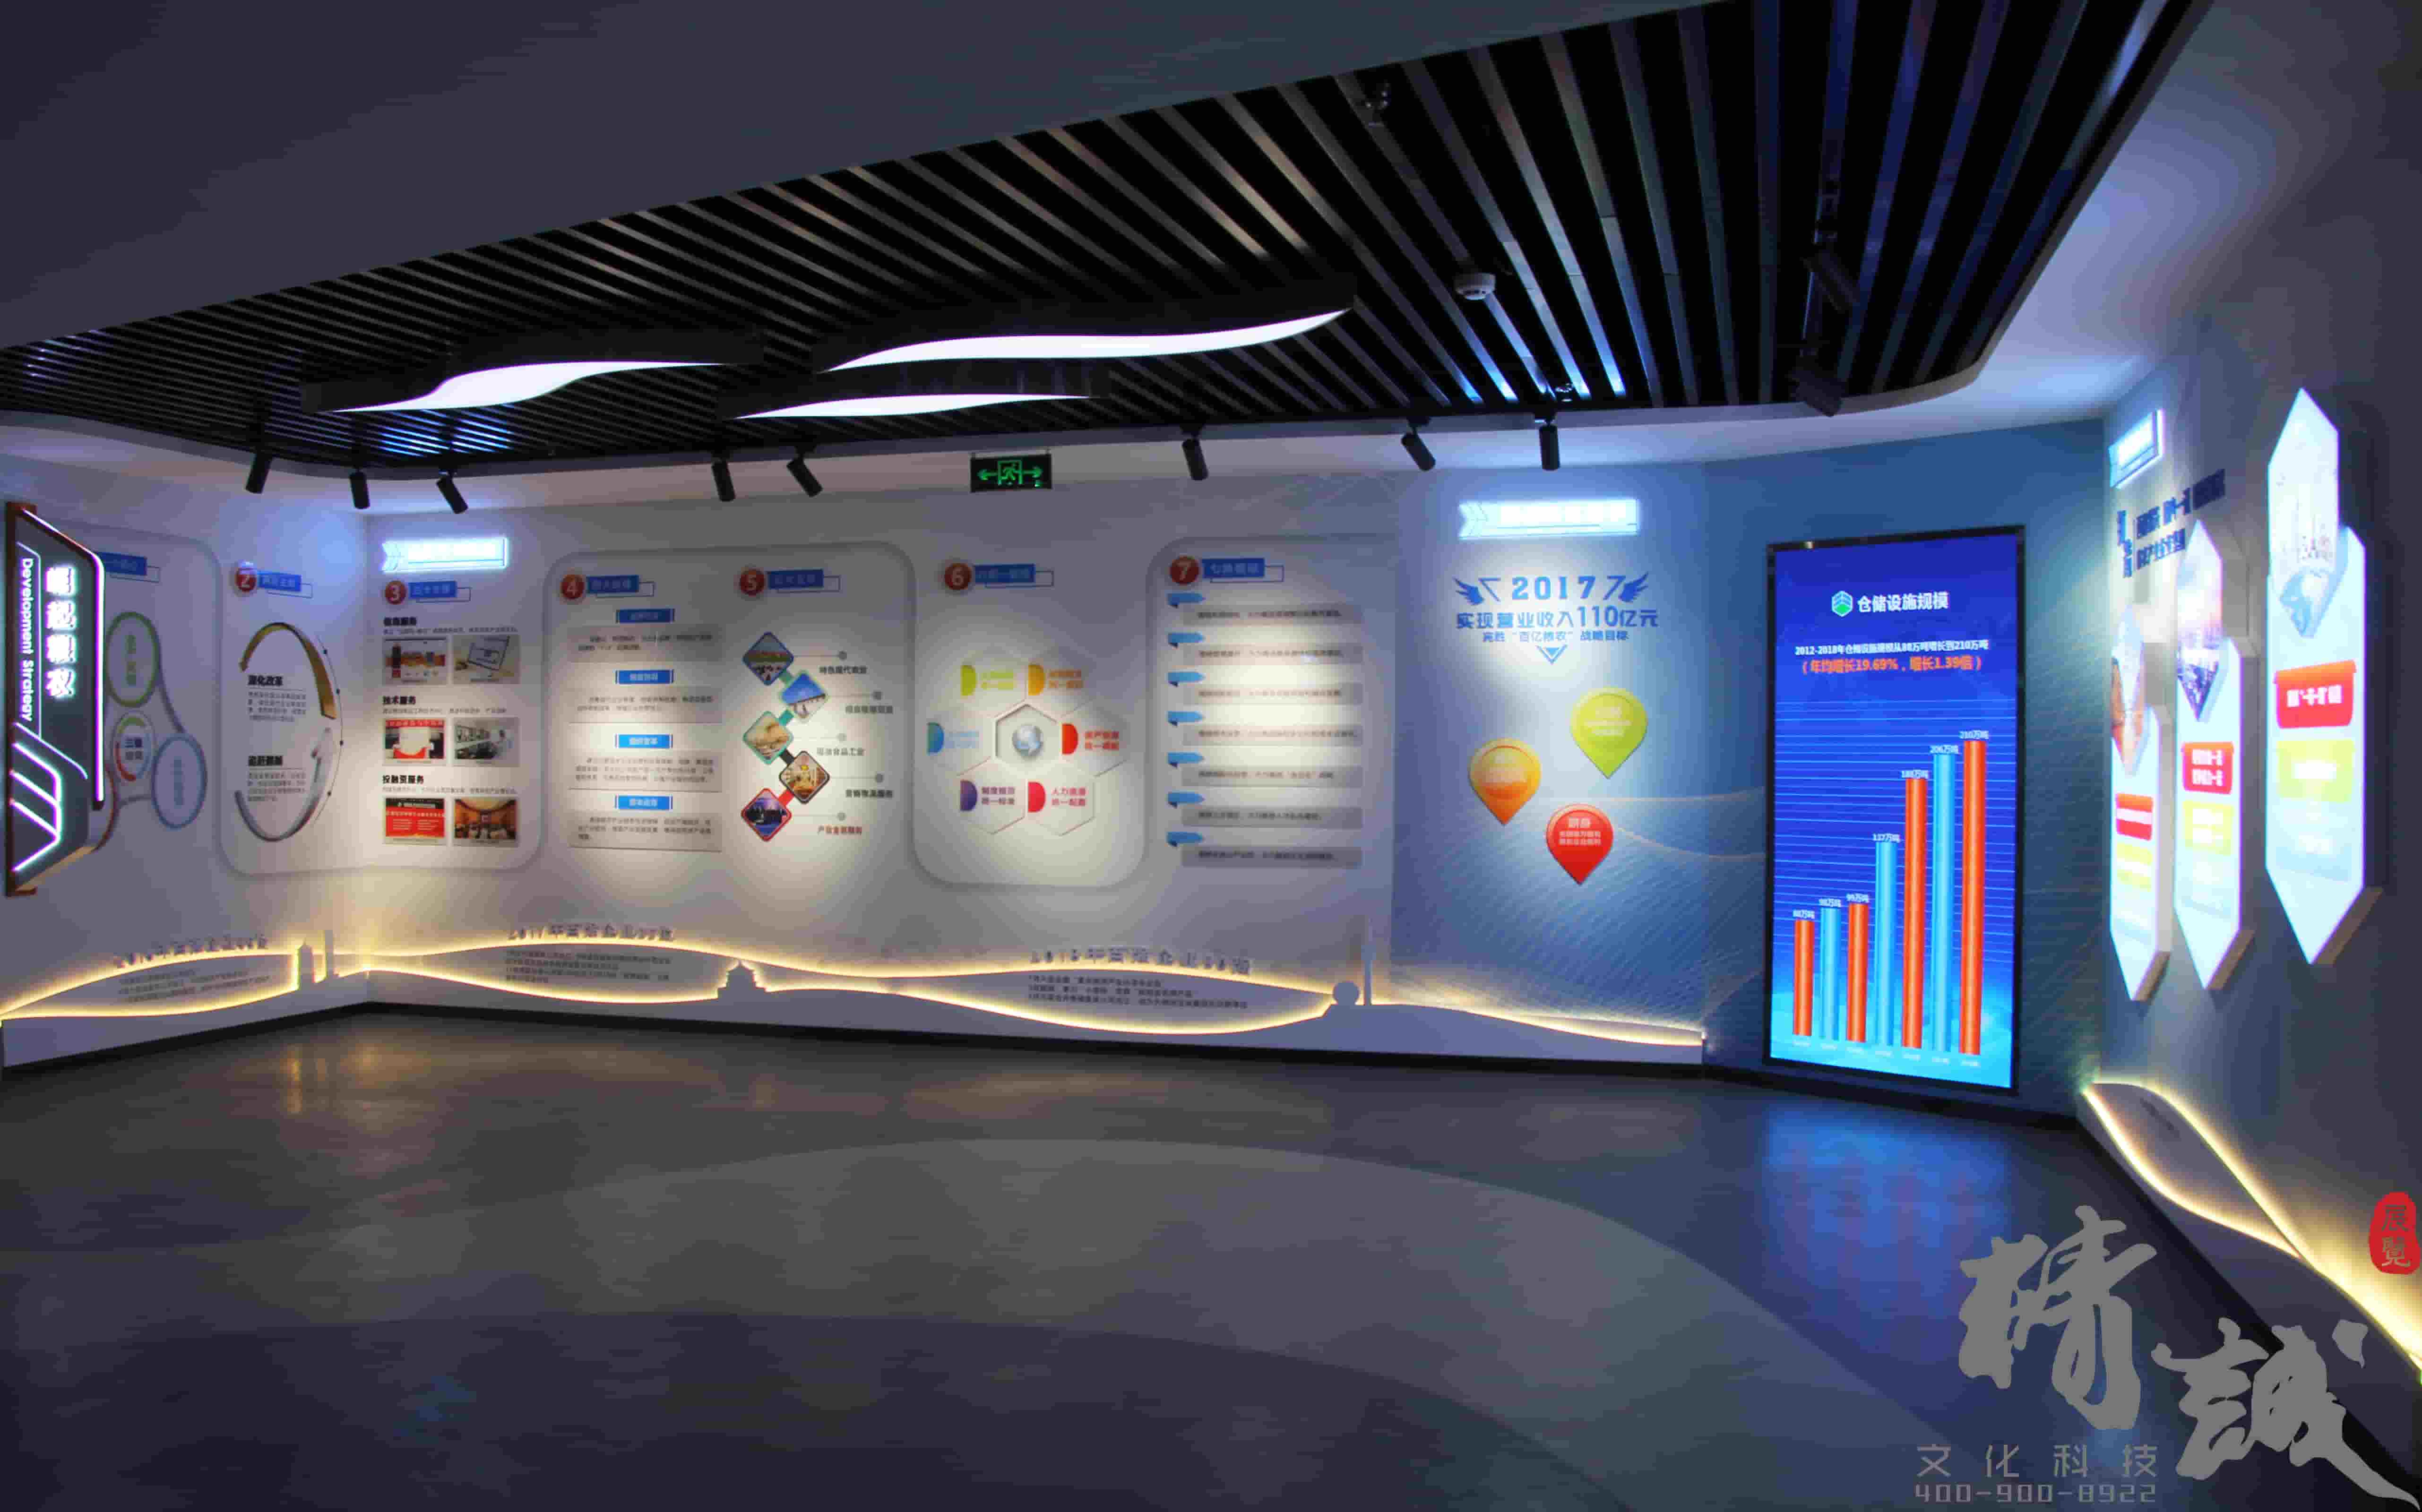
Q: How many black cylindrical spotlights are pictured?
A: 10